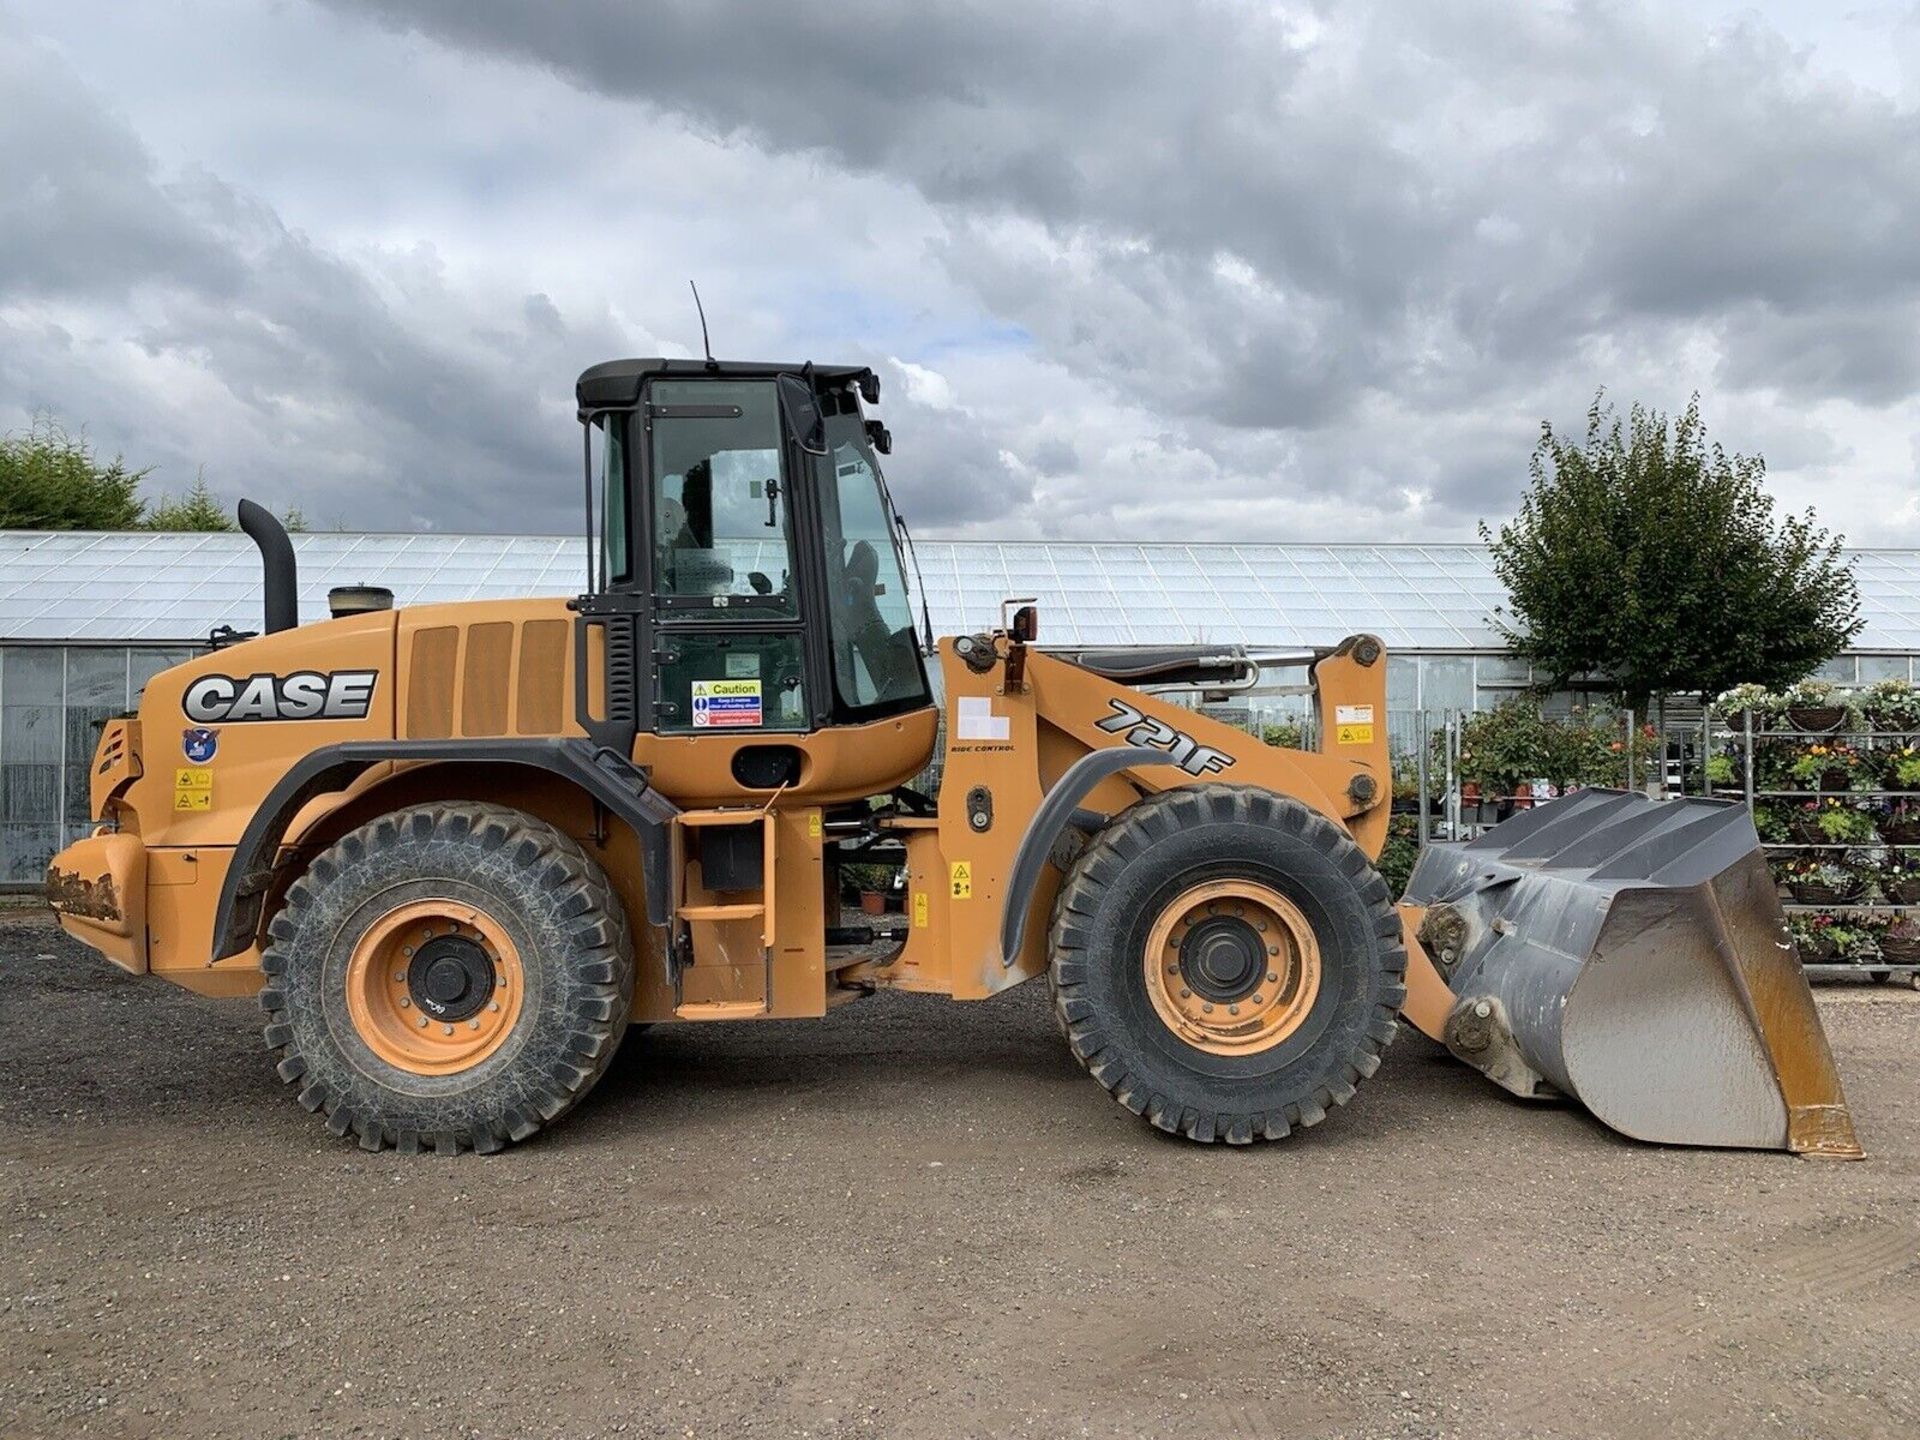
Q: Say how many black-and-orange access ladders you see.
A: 1